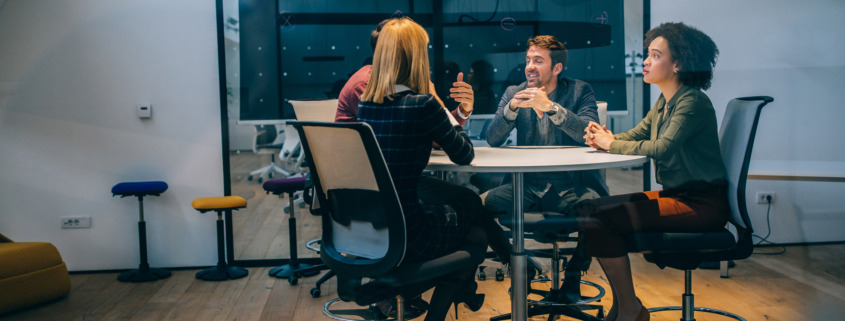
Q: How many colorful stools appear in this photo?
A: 3